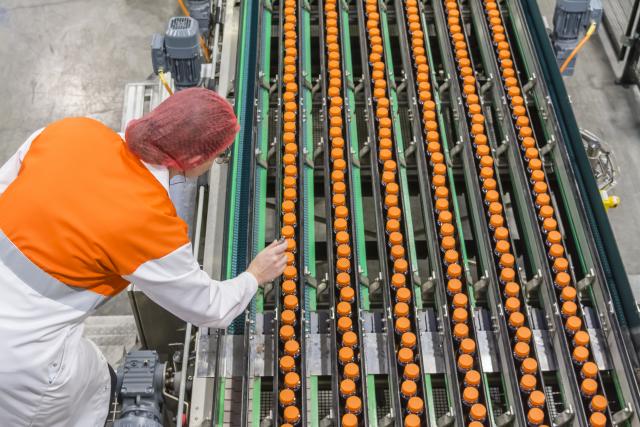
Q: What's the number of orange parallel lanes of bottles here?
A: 6